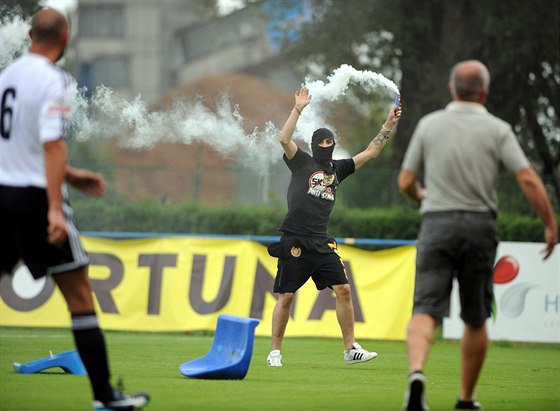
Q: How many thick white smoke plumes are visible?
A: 1